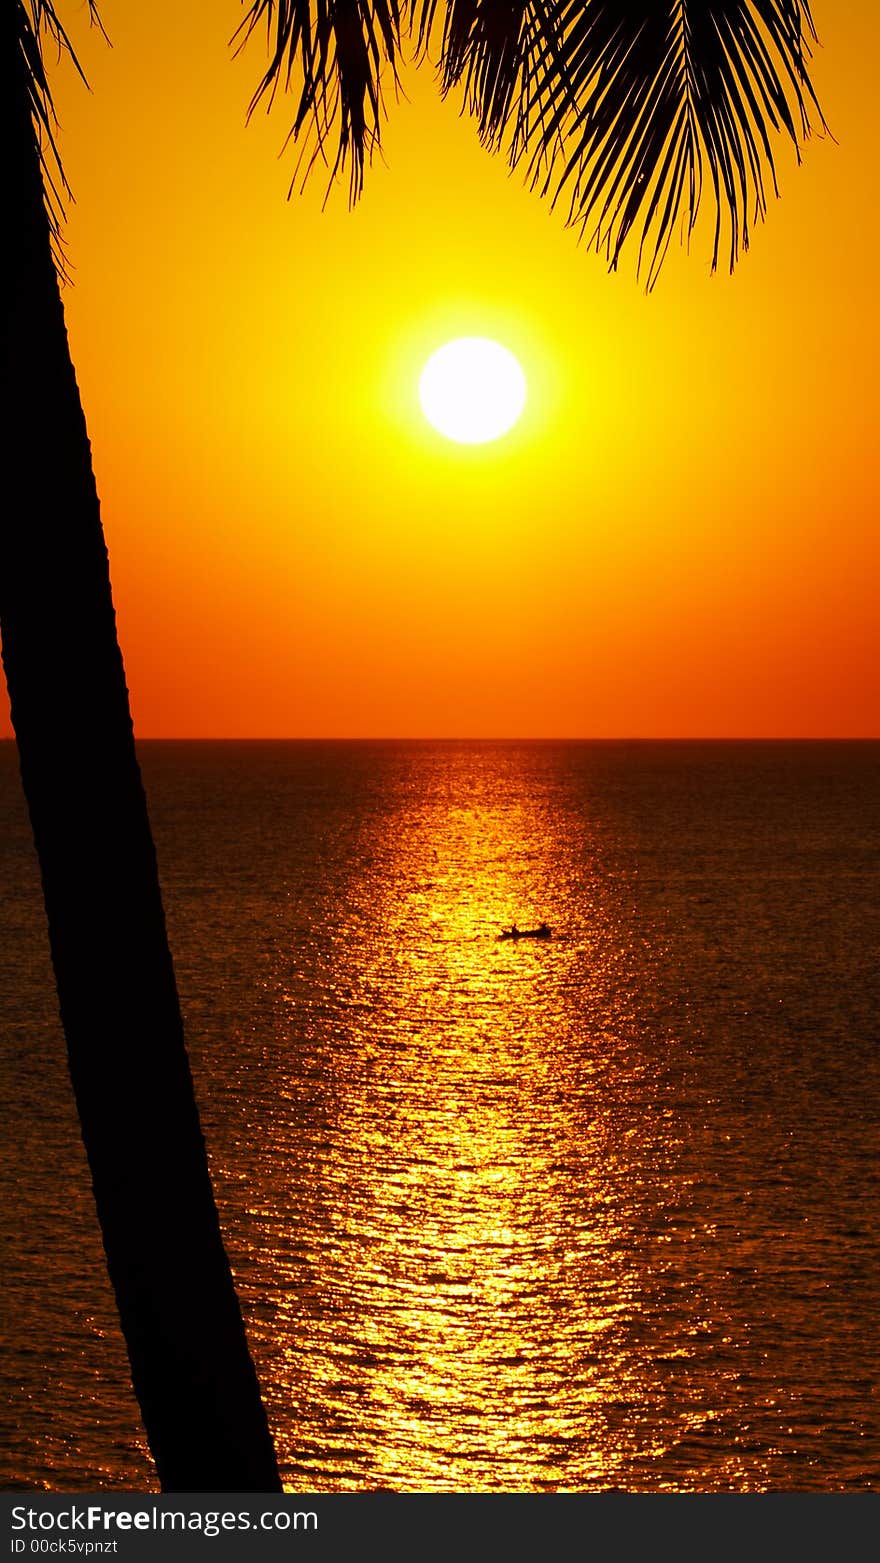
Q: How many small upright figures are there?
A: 2